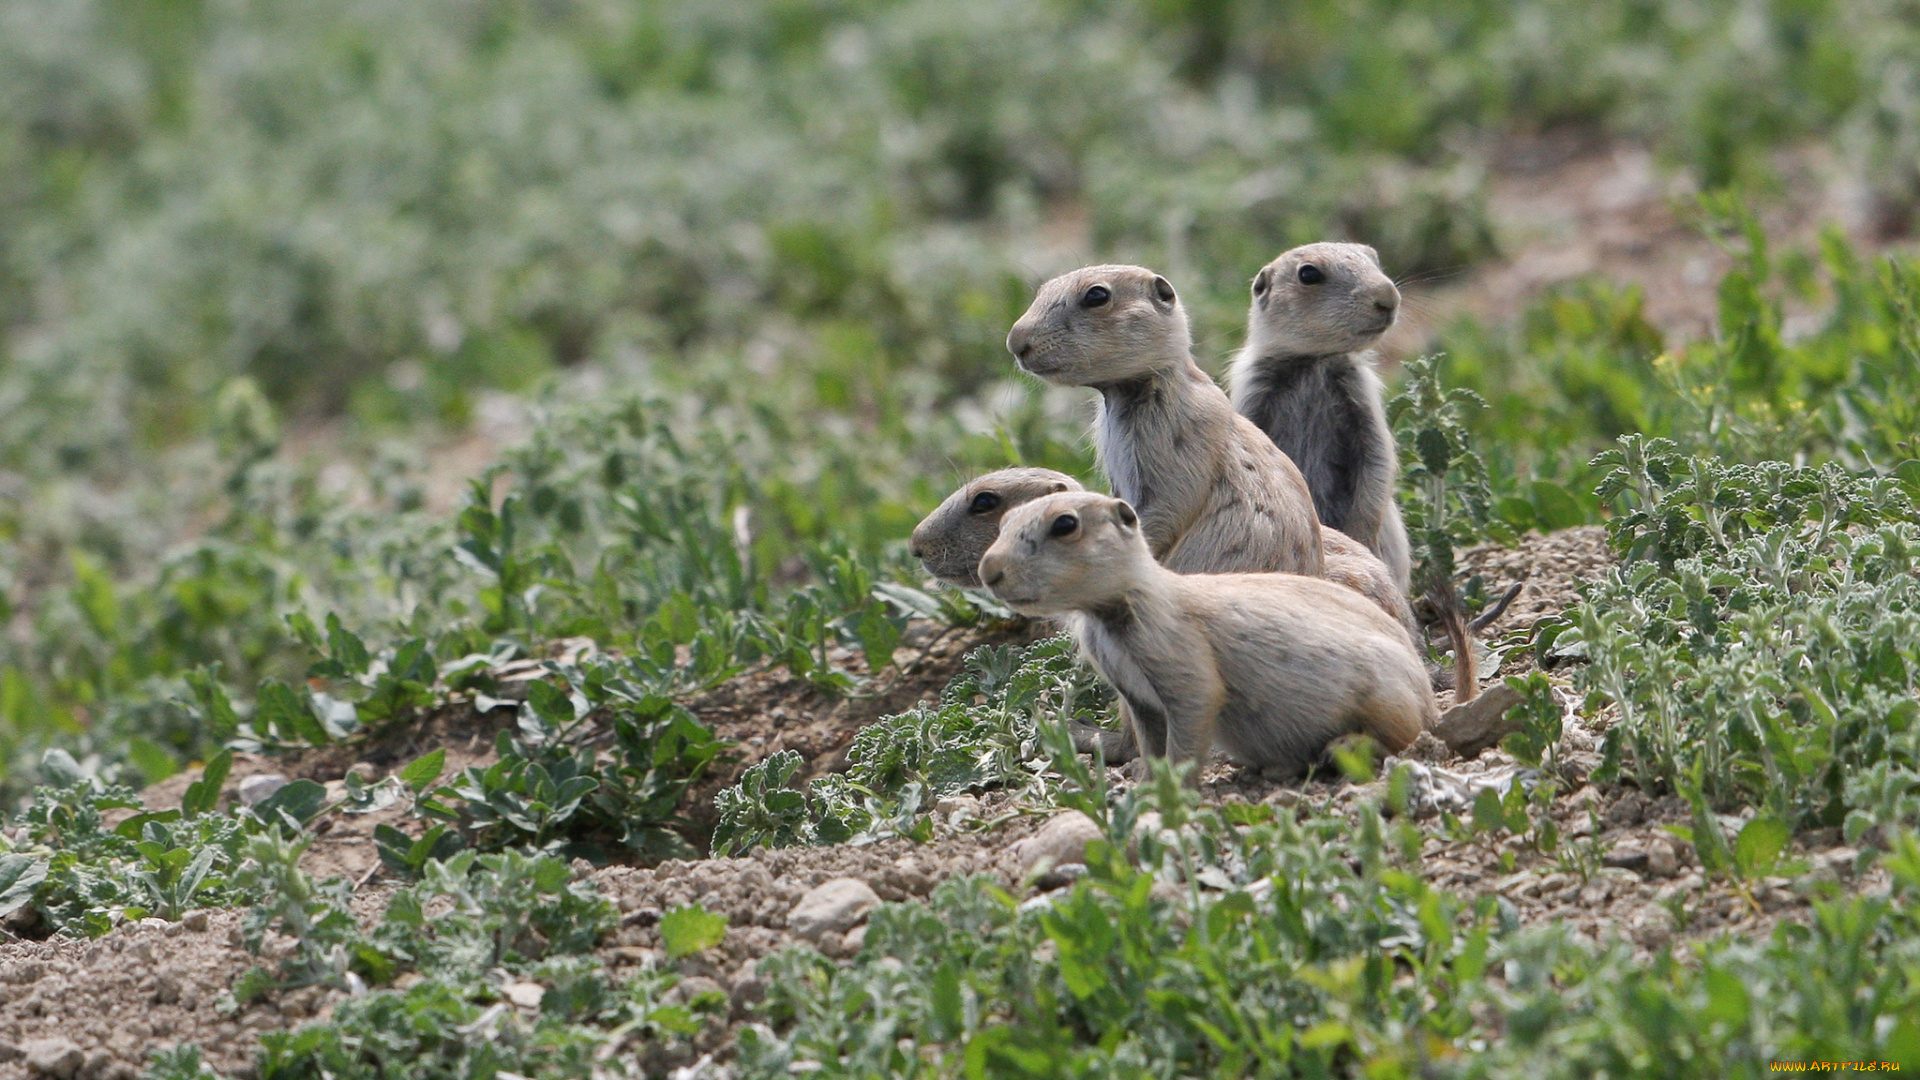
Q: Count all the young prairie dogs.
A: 4